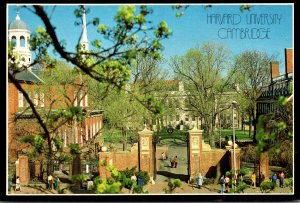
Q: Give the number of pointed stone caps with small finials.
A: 2